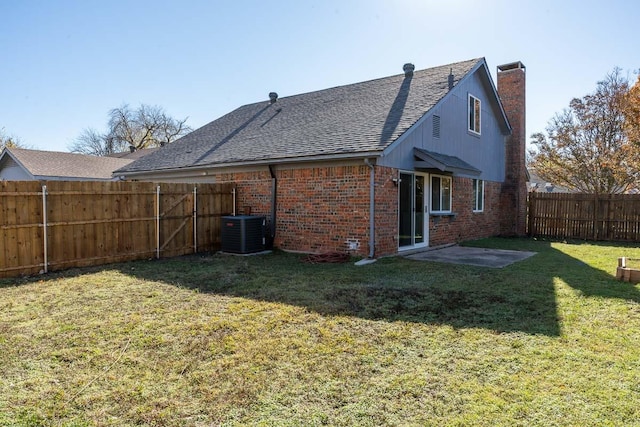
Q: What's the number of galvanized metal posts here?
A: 4